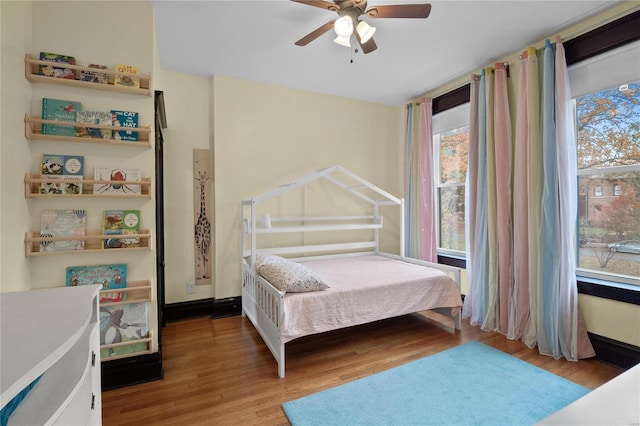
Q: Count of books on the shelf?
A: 12